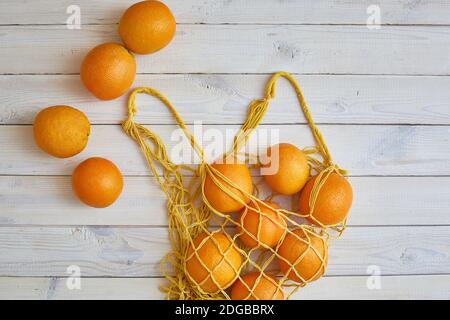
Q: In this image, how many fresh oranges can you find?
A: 11